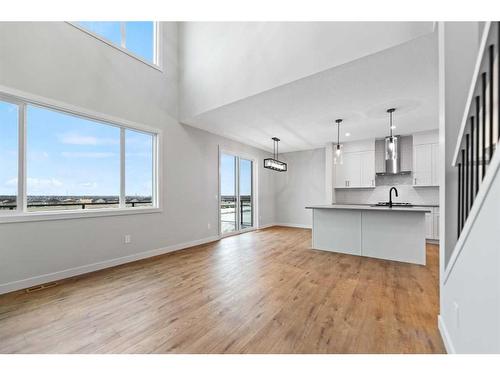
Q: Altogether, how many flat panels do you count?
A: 2